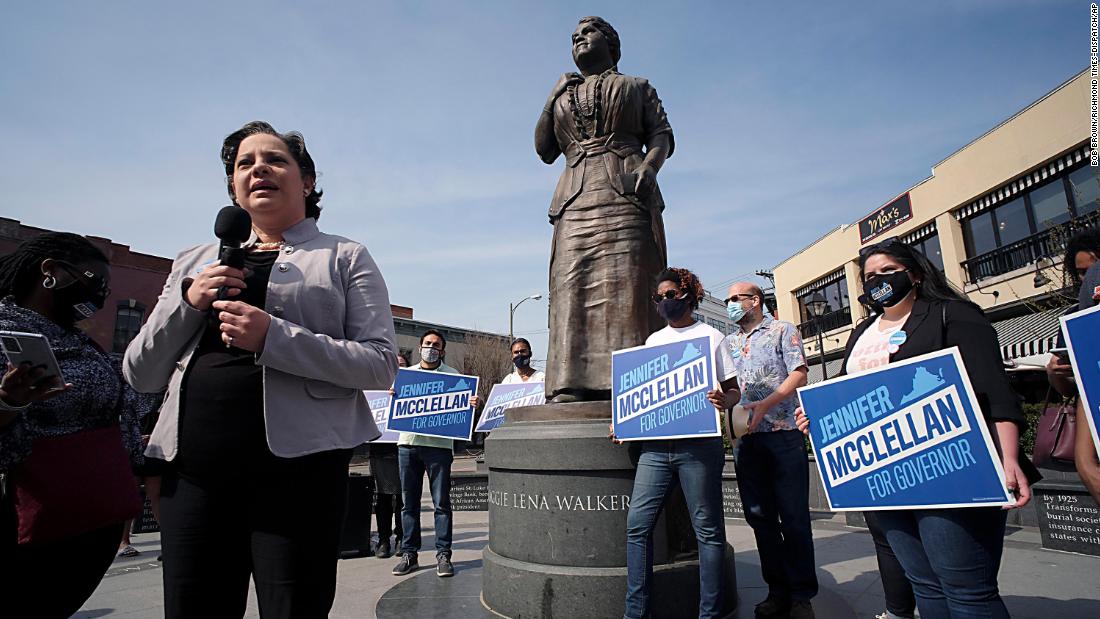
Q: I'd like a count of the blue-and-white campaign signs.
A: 6